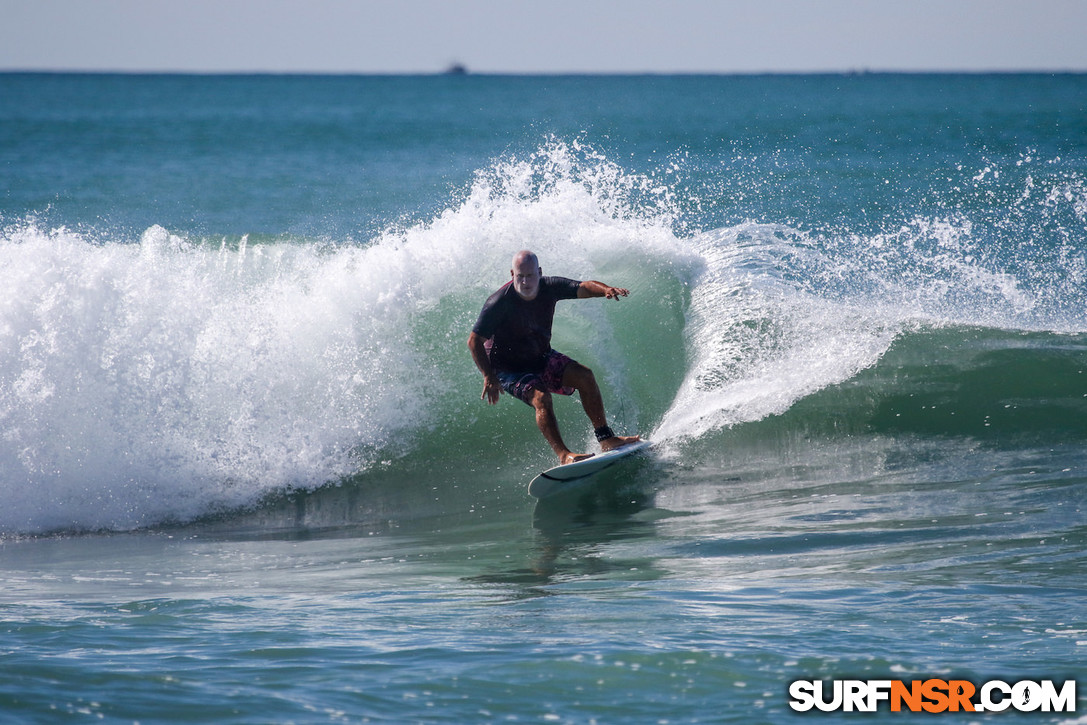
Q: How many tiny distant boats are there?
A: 1